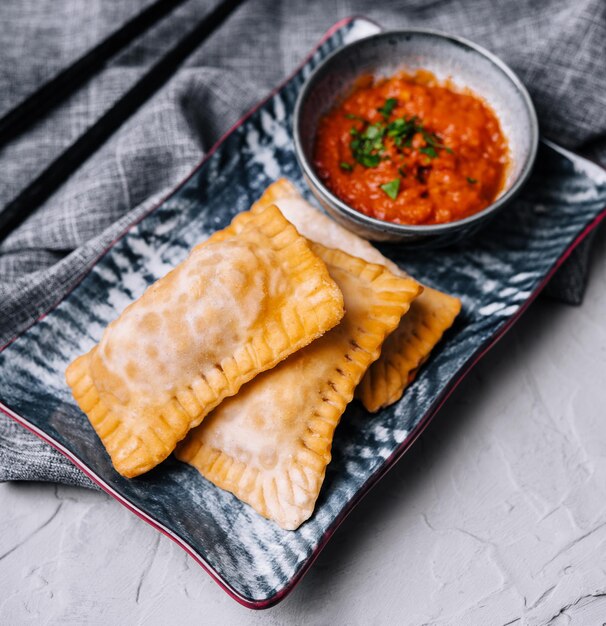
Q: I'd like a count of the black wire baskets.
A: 0